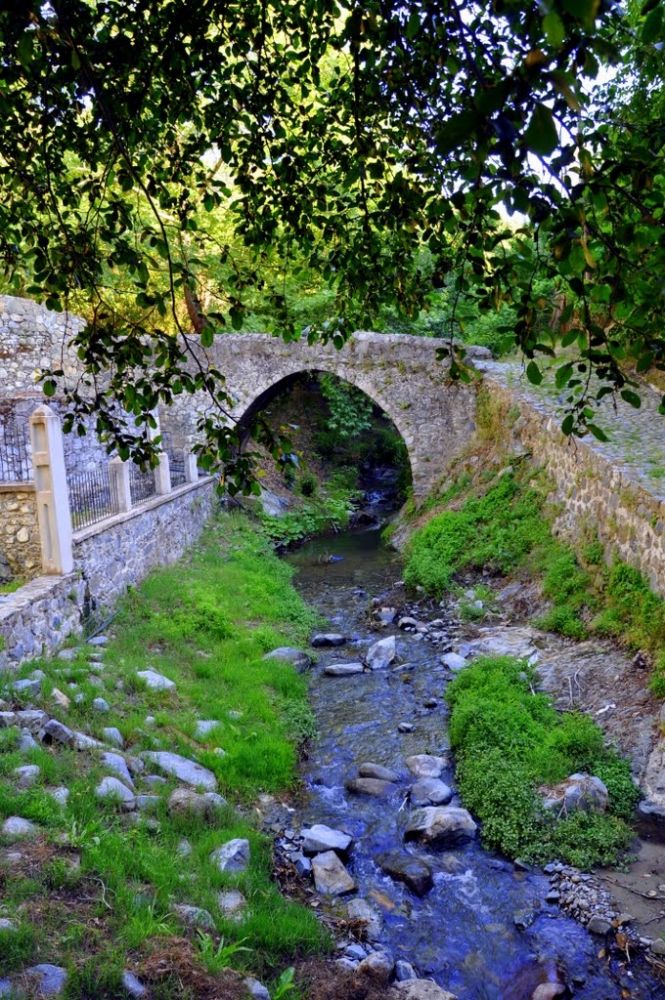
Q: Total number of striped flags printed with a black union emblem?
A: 0